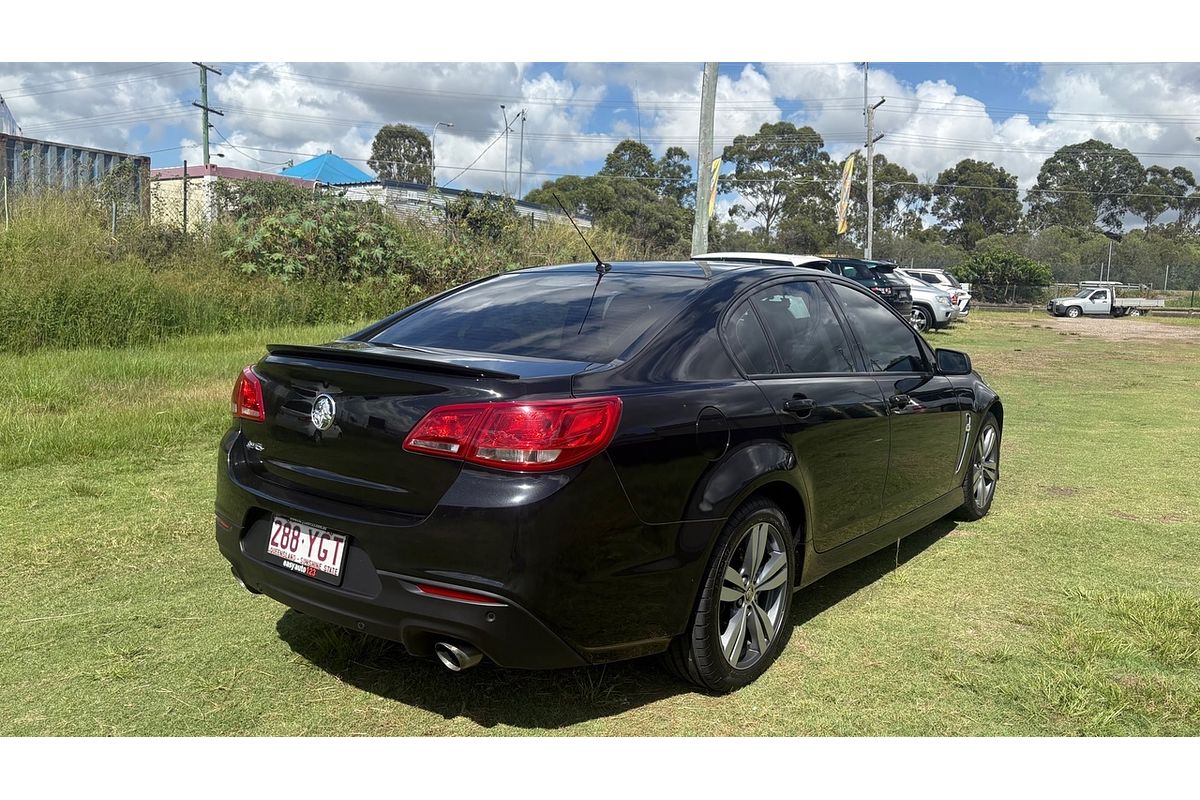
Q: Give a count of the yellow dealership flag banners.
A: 2